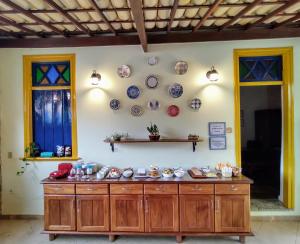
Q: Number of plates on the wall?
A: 11